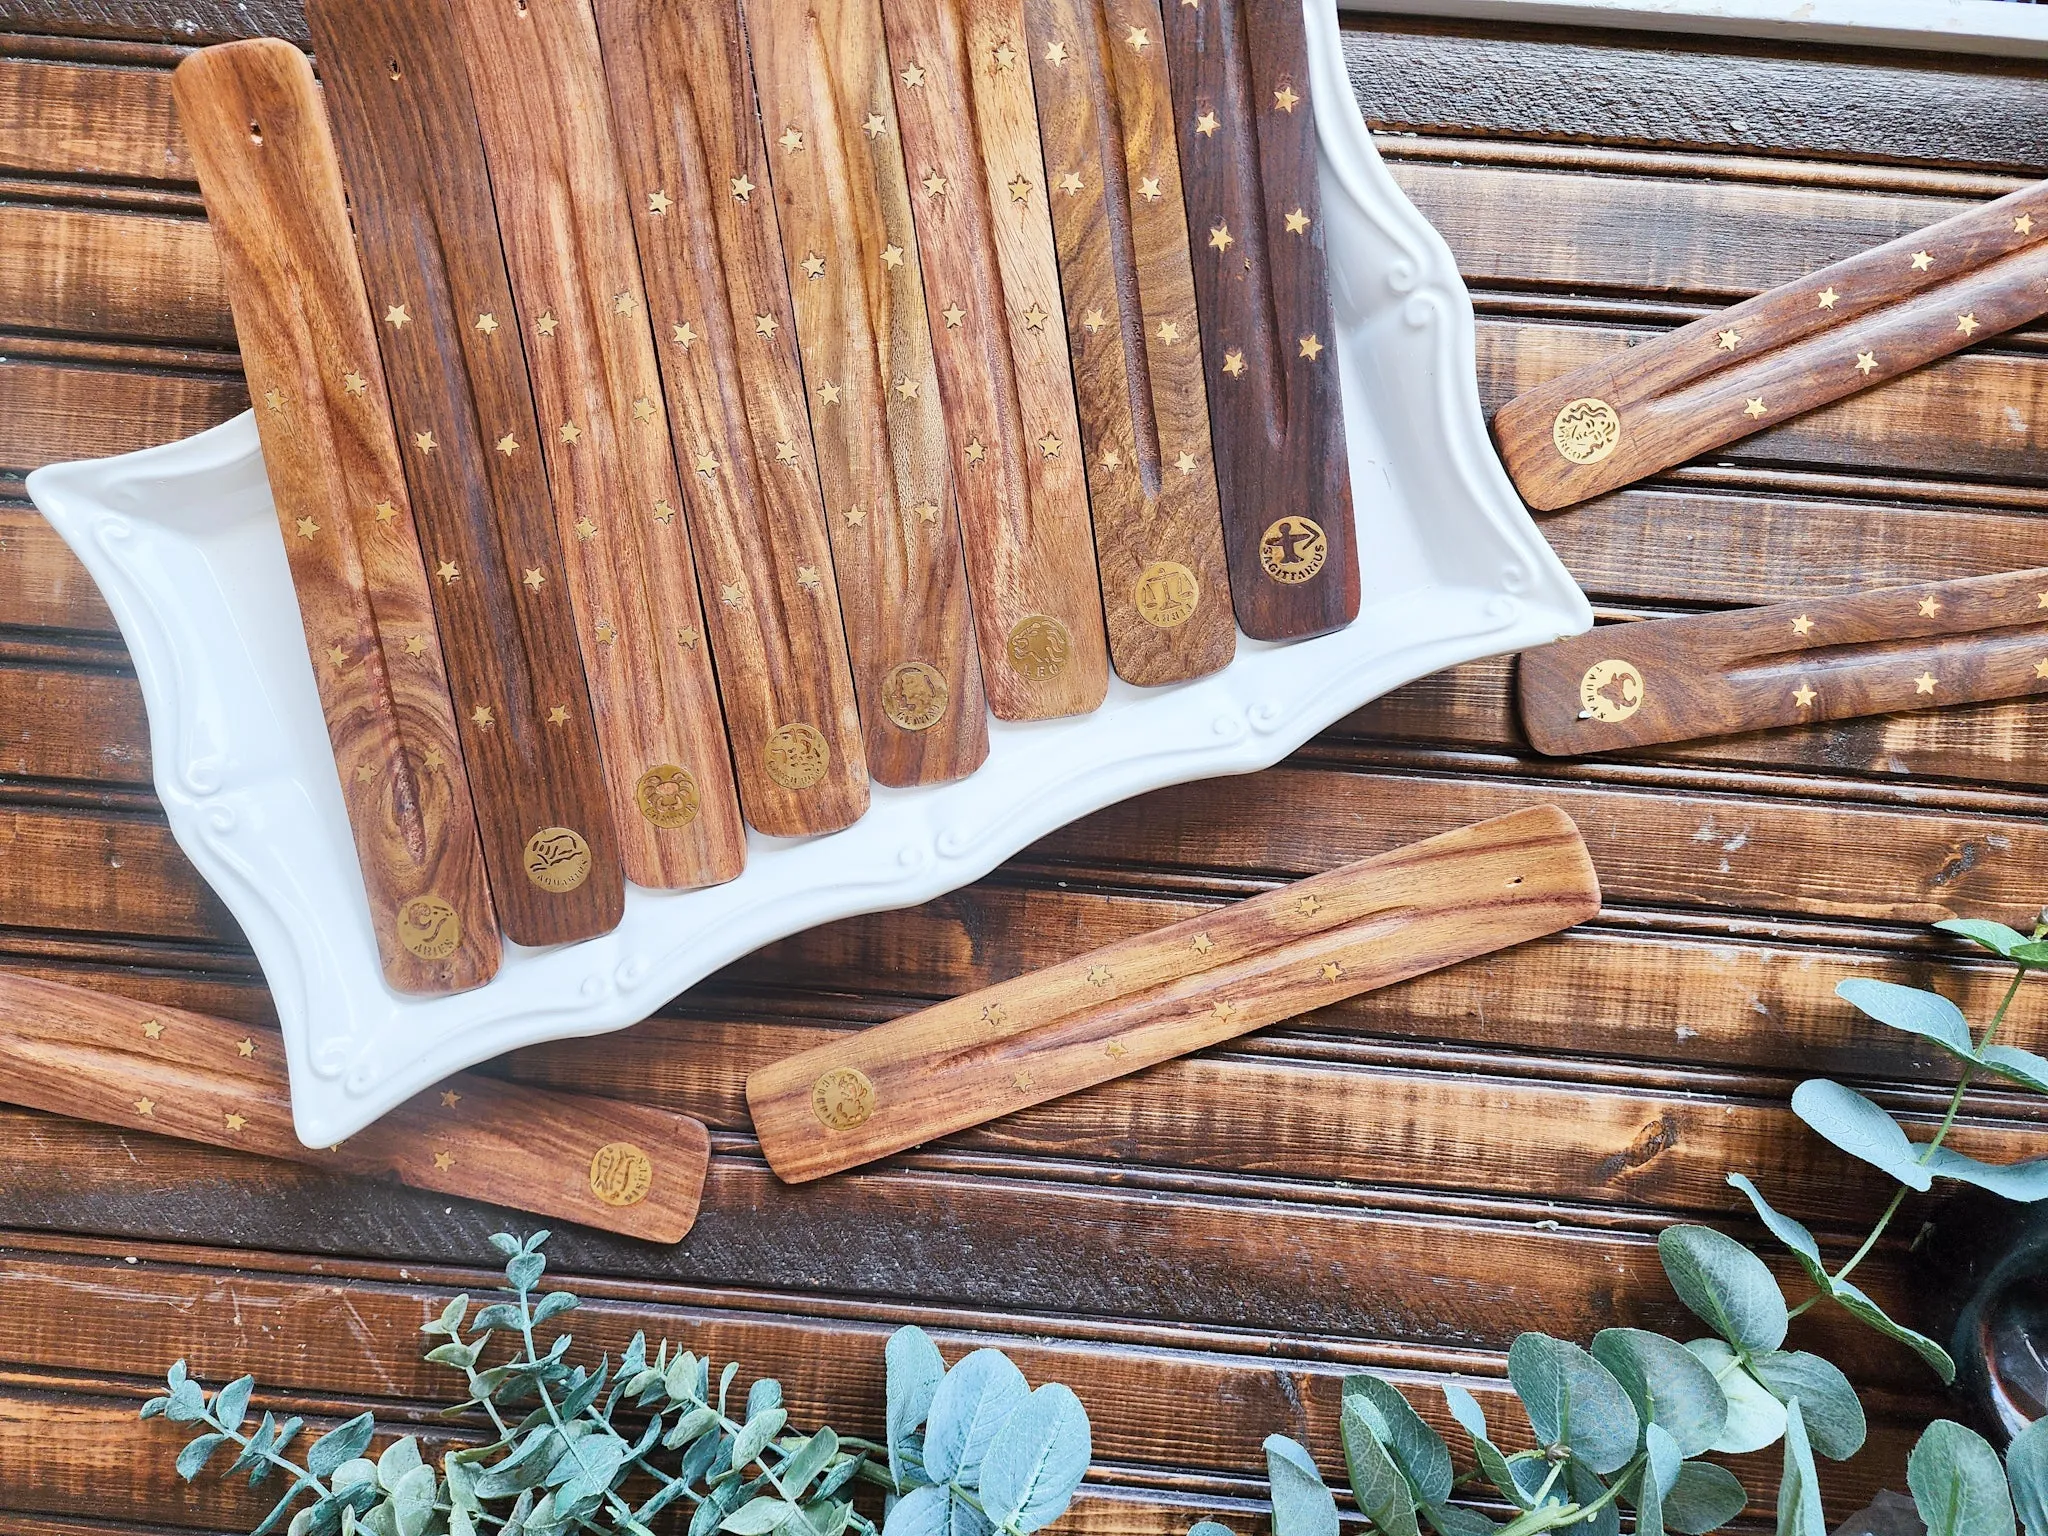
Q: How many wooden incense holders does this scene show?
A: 12